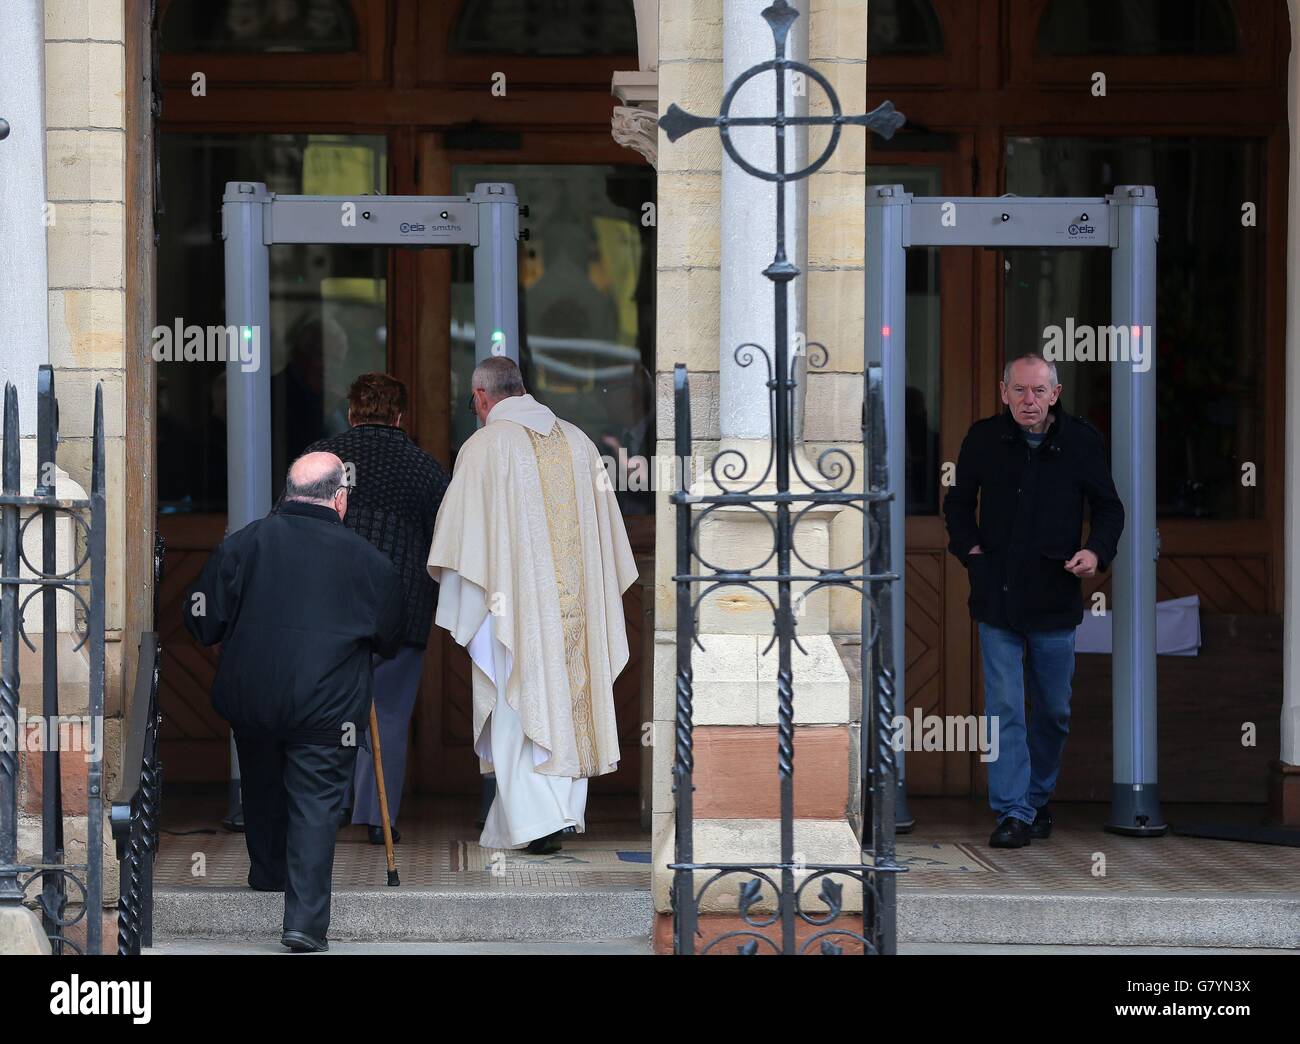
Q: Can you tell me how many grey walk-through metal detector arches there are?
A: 2